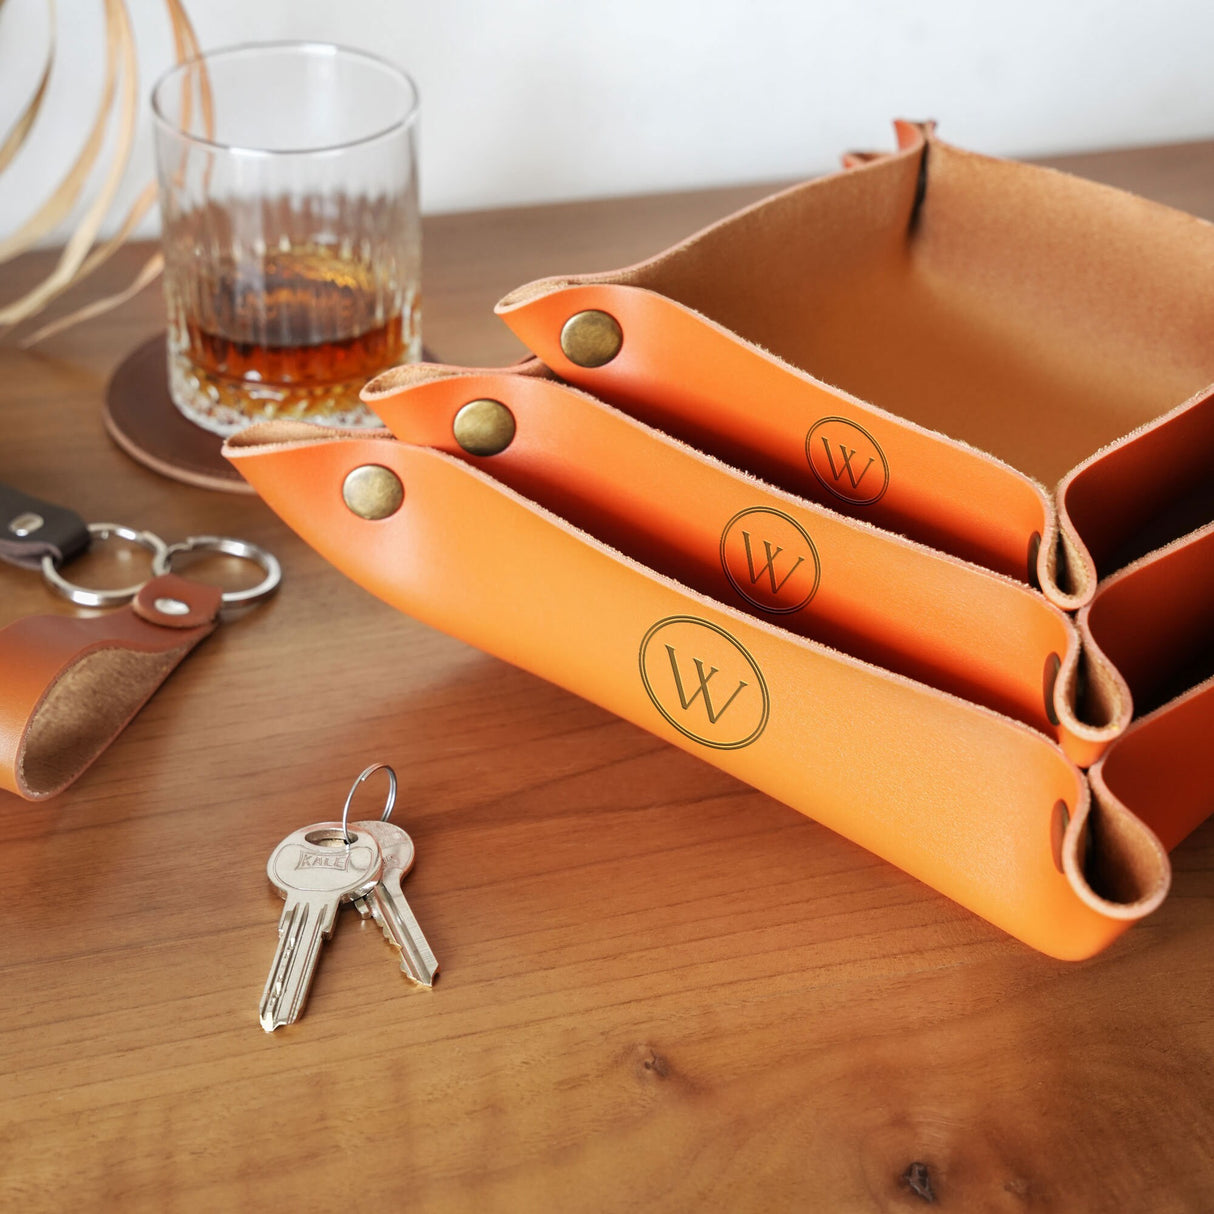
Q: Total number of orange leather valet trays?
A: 3